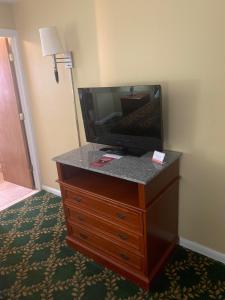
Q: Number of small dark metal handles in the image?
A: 6